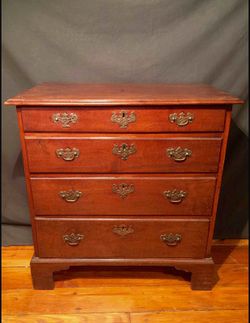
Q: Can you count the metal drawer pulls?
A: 8